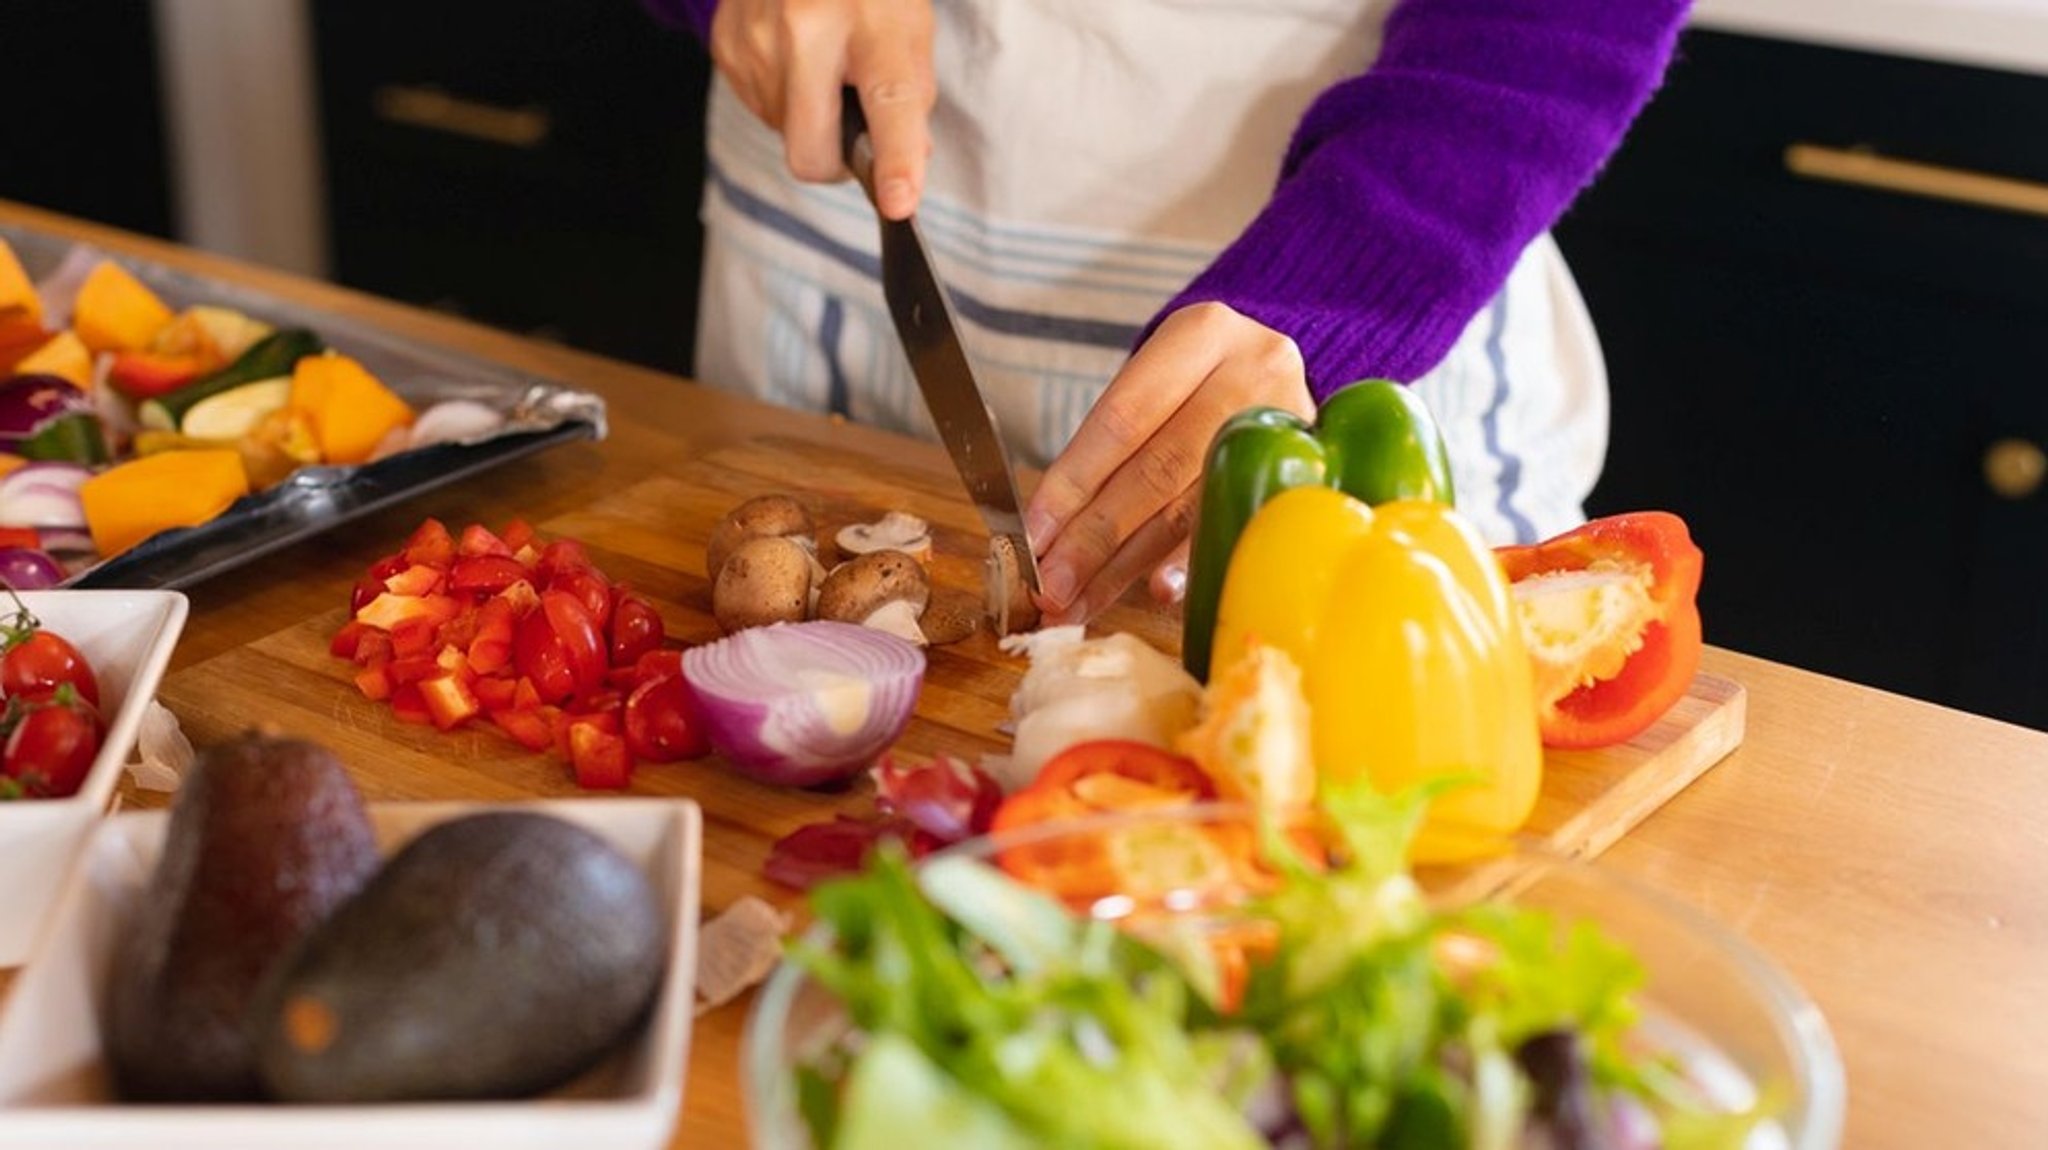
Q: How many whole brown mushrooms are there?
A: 3